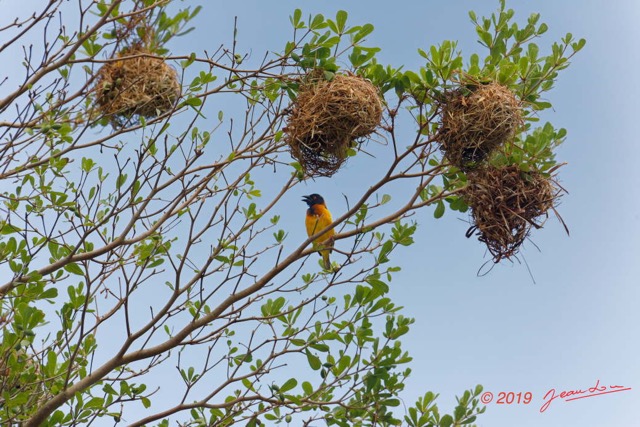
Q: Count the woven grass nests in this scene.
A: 4